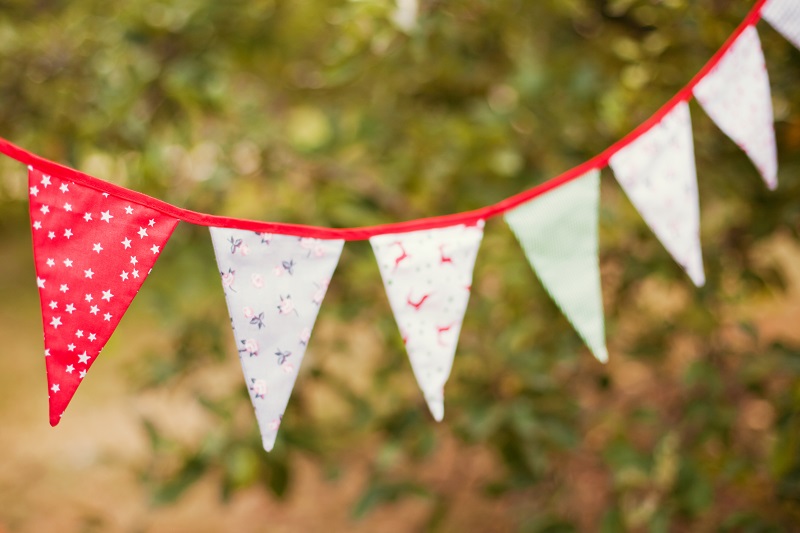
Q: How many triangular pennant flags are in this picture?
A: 7